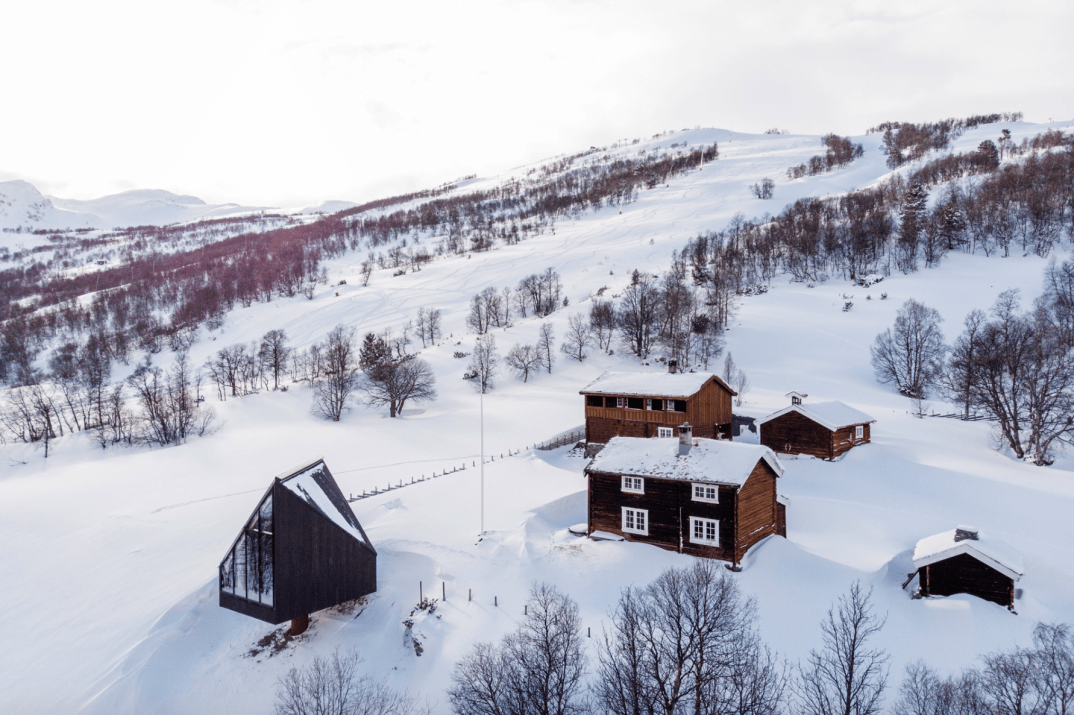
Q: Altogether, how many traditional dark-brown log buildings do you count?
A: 4